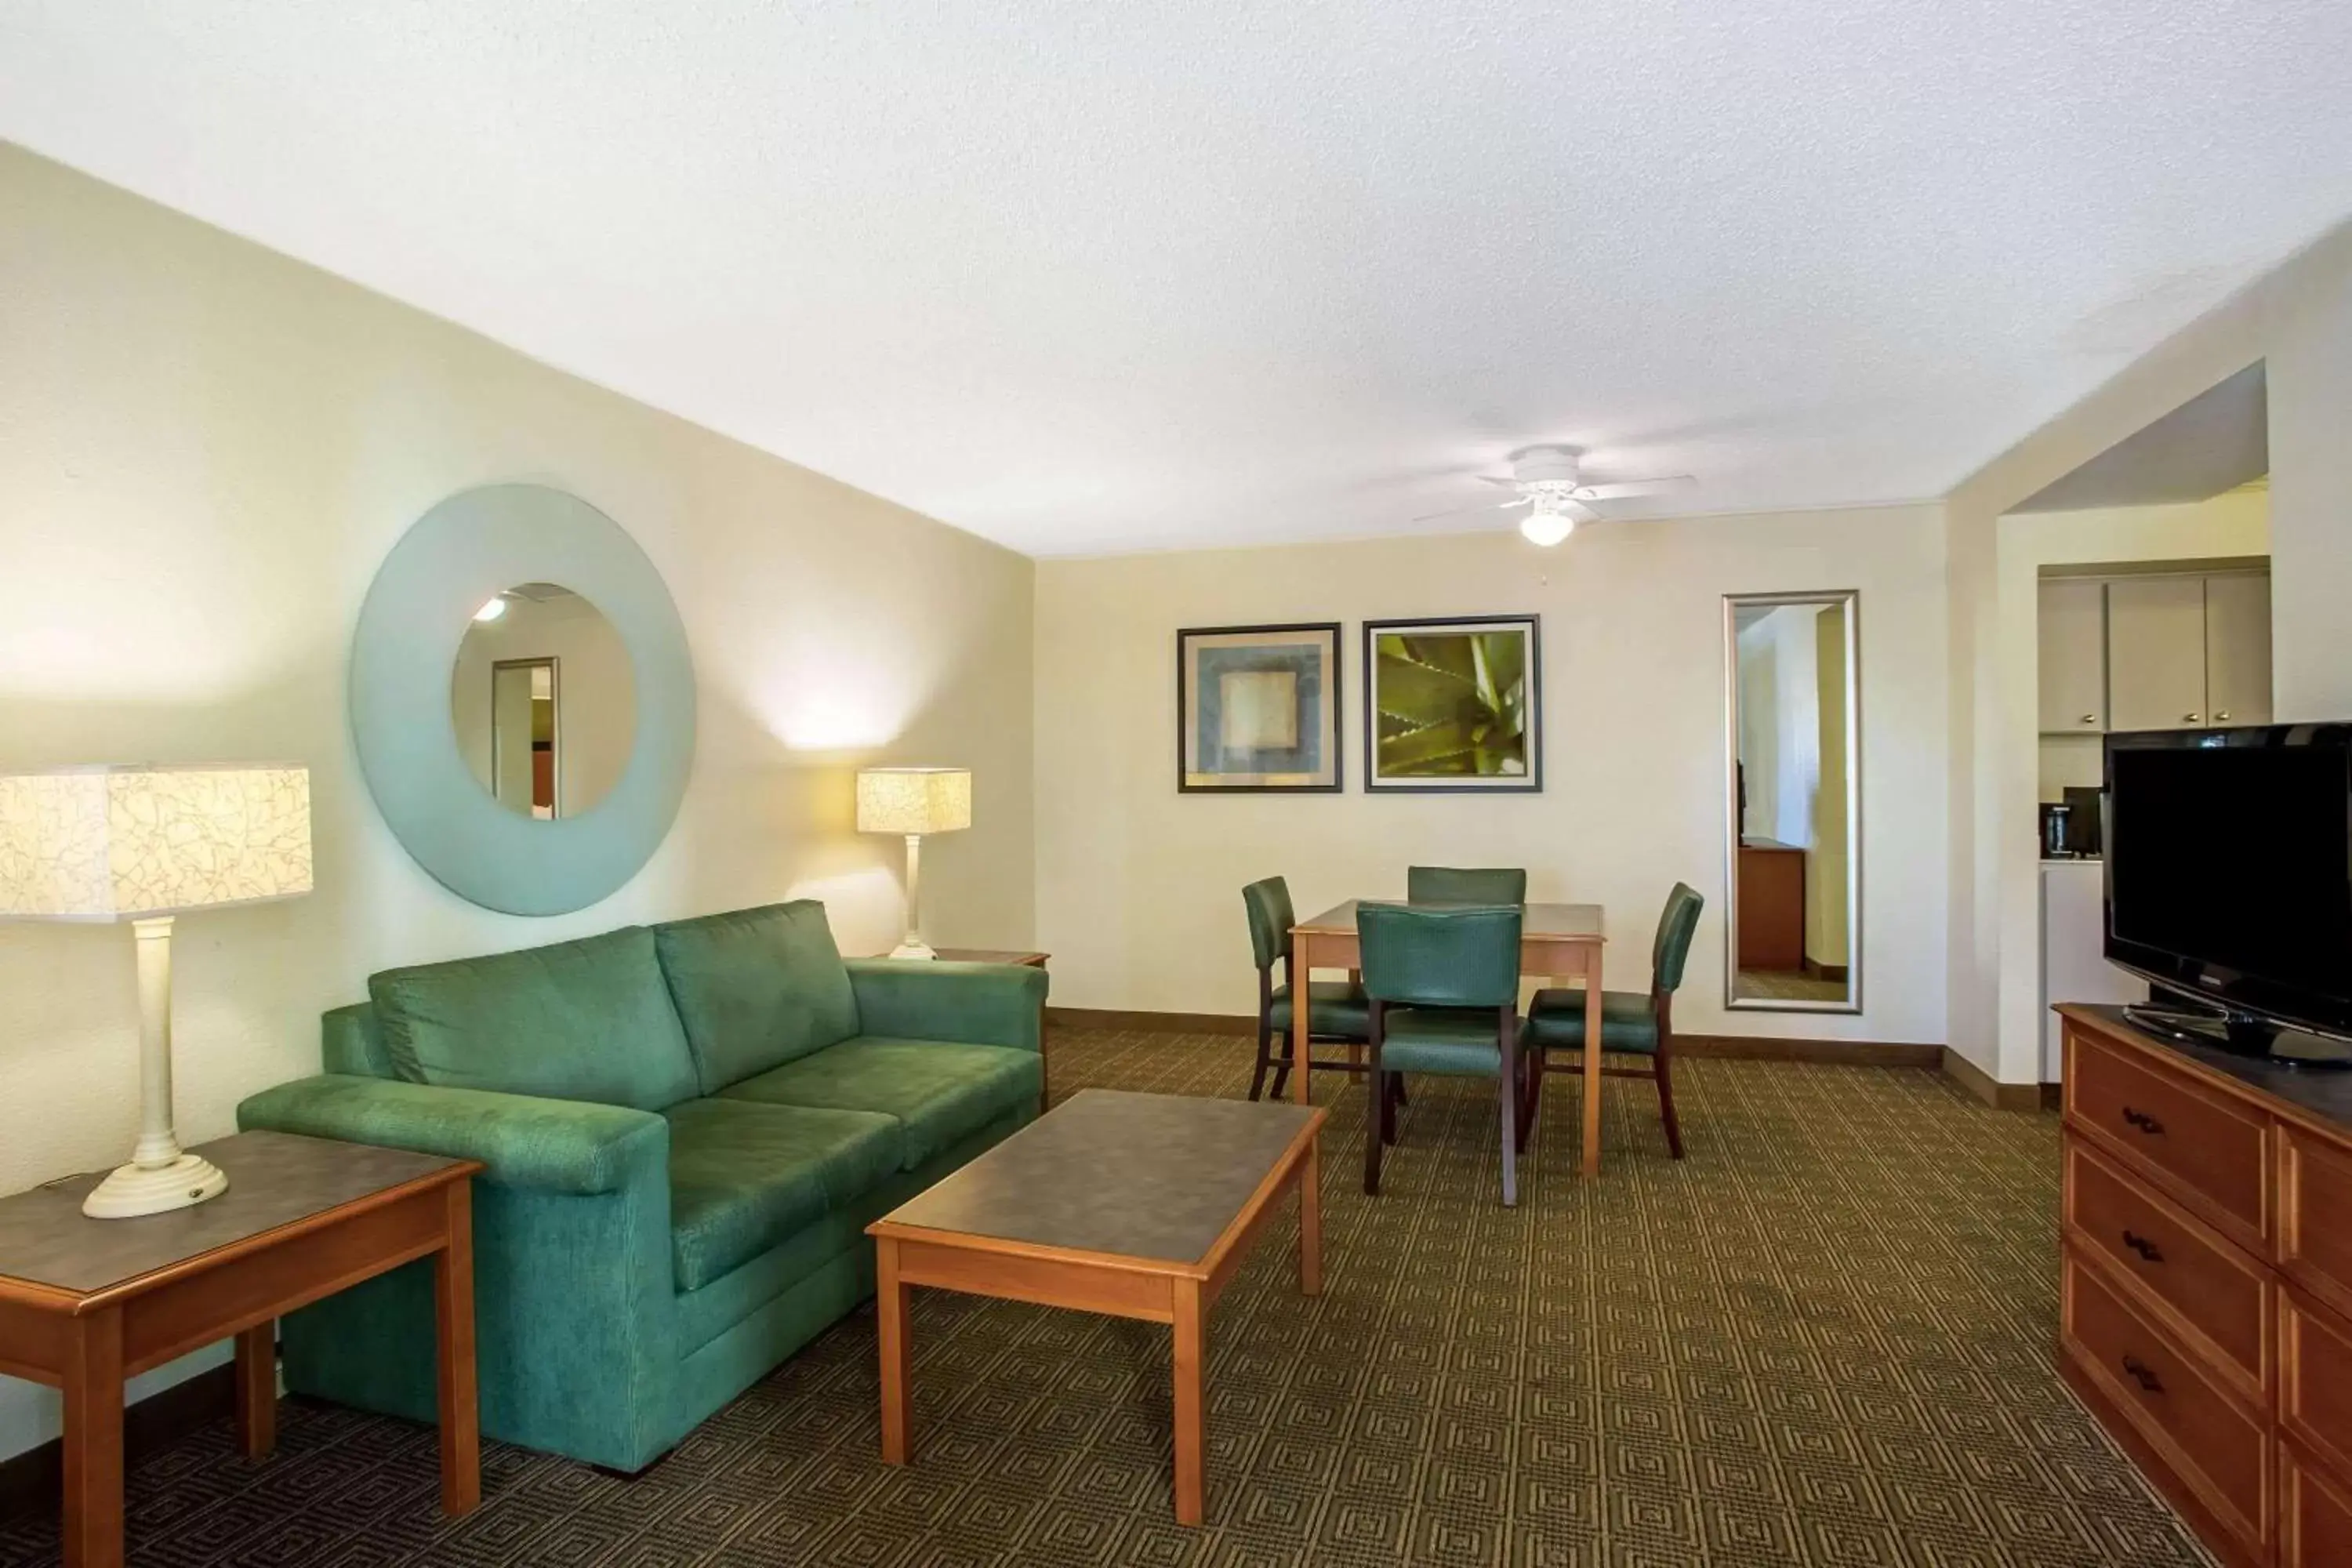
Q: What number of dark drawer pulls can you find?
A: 3